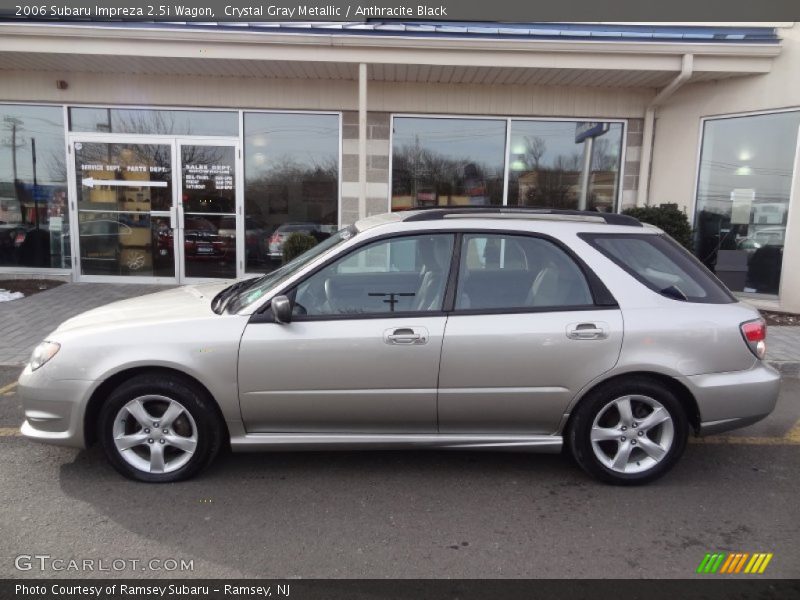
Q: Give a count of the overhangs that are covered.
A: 1